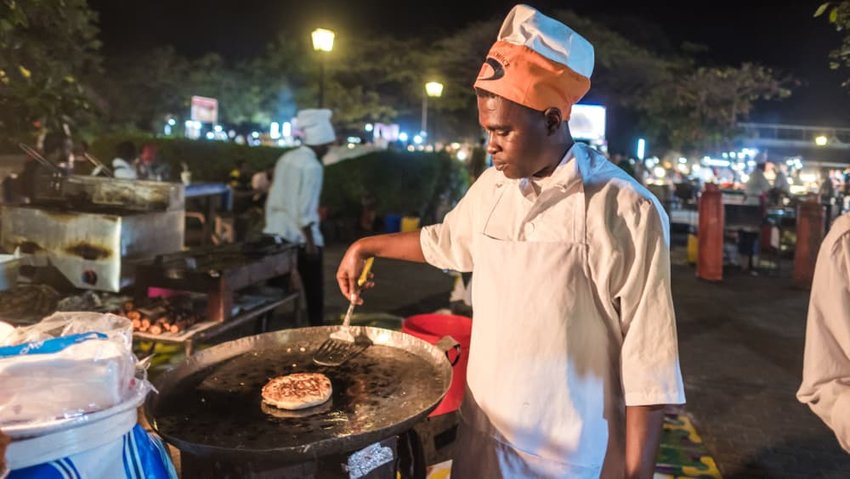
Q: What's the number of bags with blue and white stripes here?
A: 1